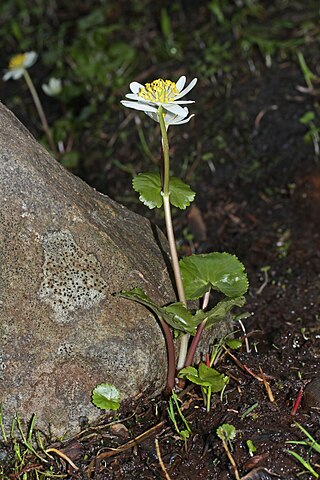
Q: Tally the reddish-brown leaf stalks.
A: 2